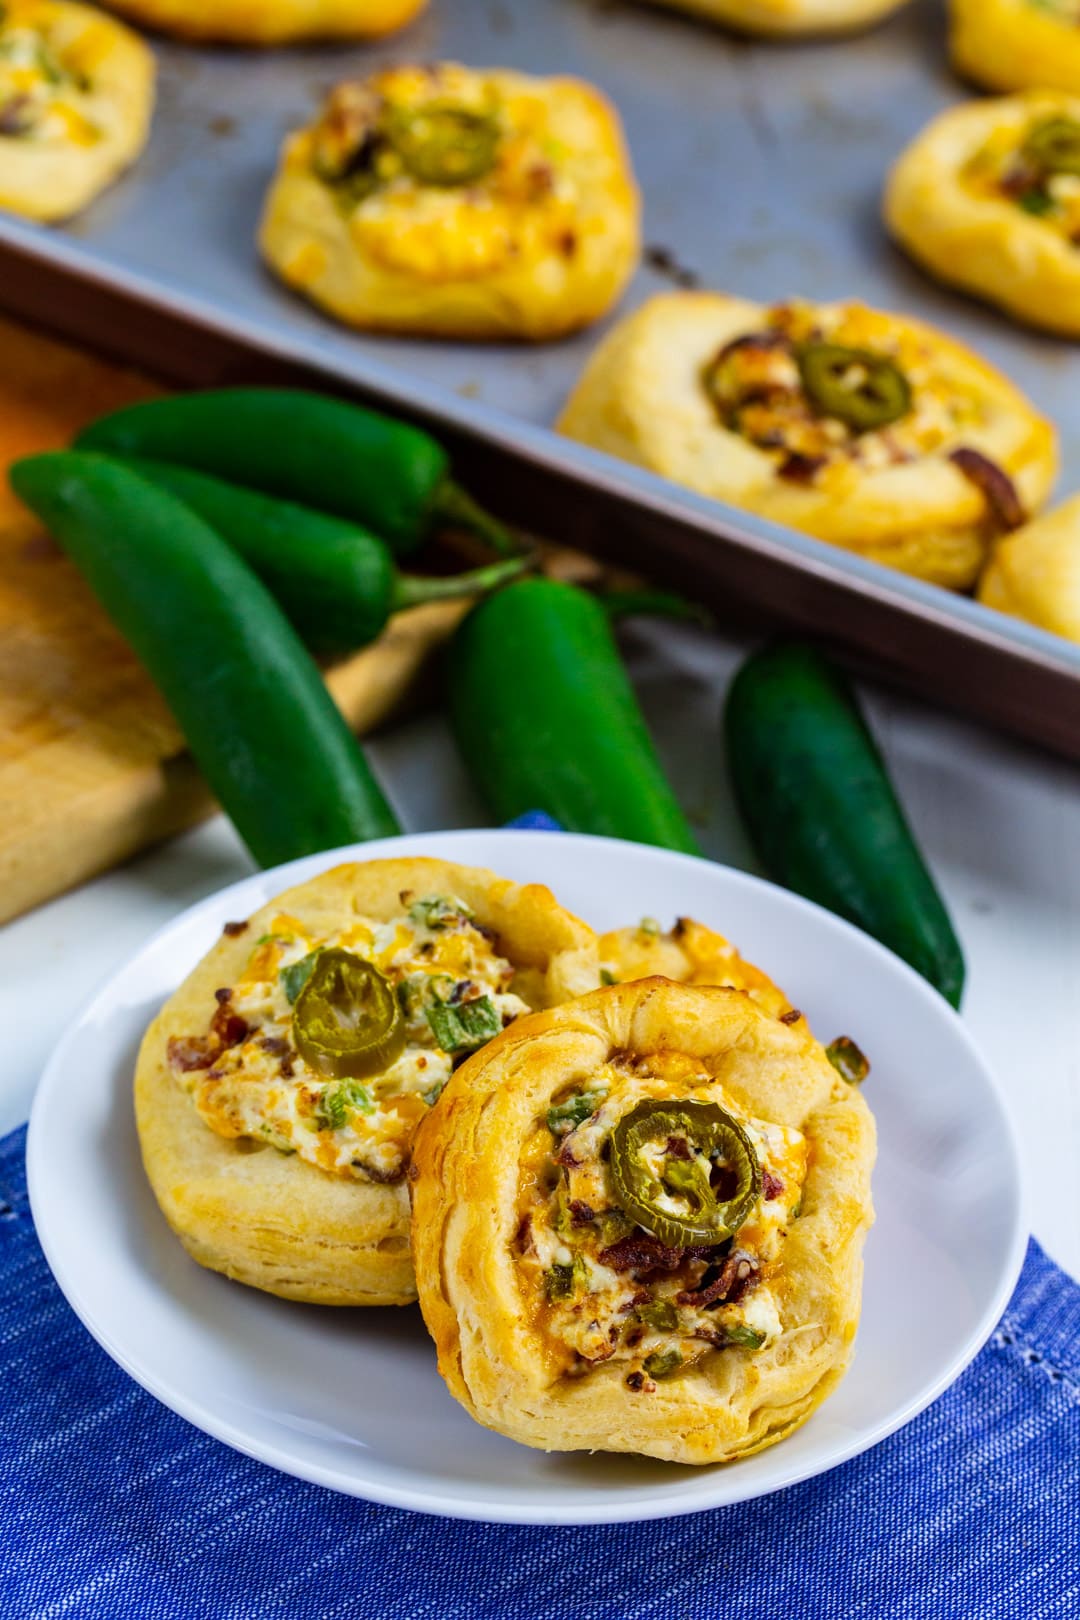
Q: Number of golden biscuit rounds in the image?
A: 11